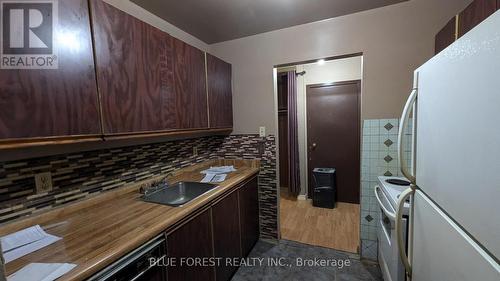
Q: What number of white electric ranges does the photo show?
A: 1